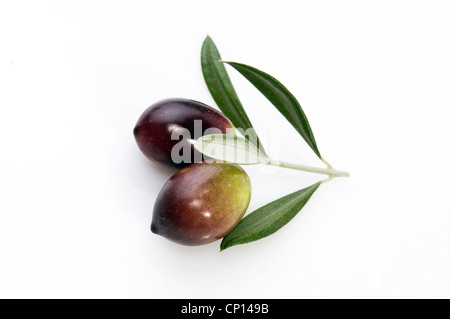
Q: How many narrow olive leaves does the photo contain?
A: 4